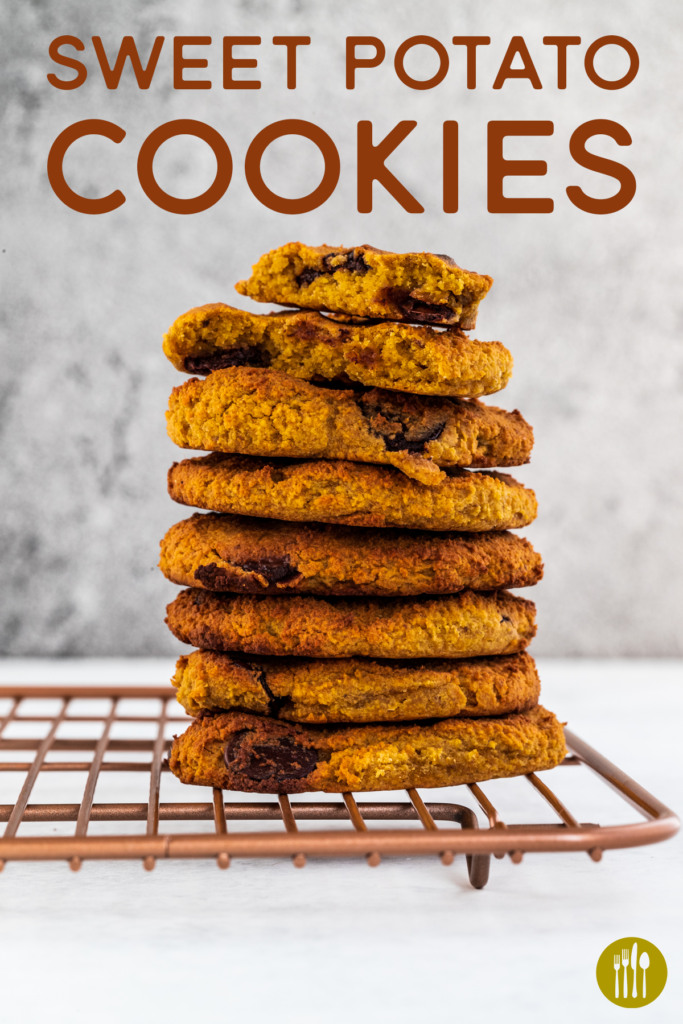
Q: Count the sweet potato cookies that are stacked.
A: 8